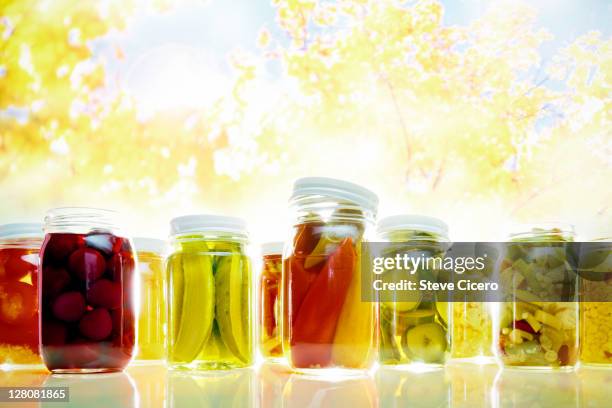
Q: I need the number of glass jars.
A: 10